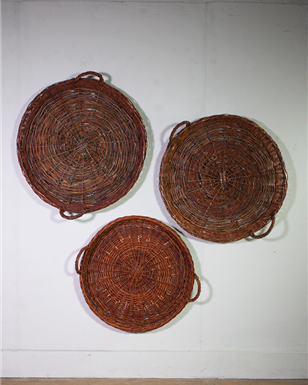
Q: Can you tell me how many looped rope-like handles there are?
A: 6